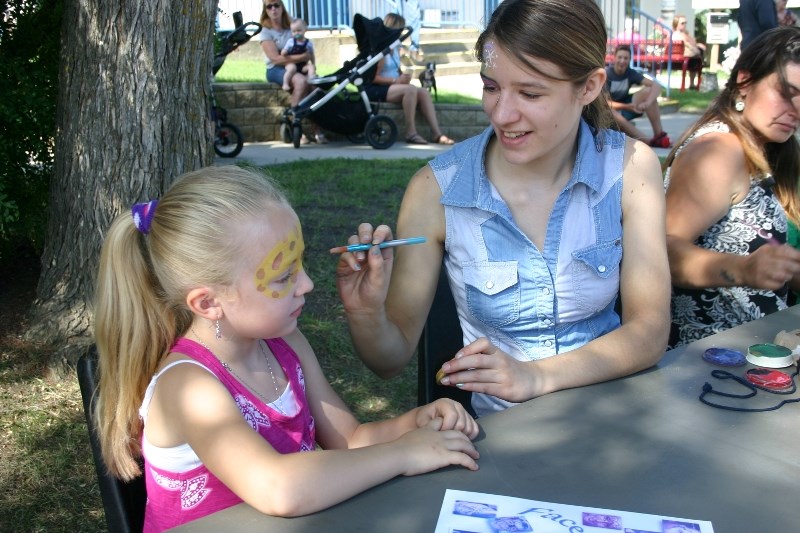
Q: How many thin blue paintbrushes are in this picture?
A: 1